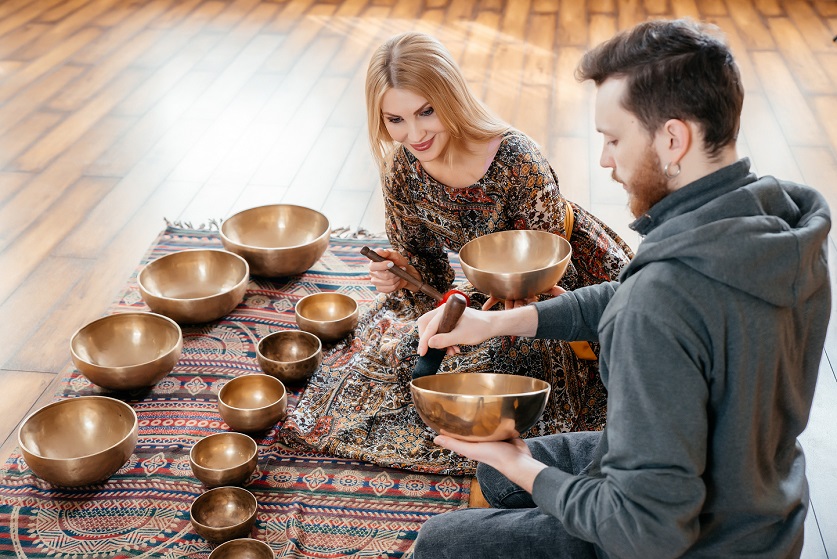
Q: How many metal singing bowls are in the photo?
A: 12